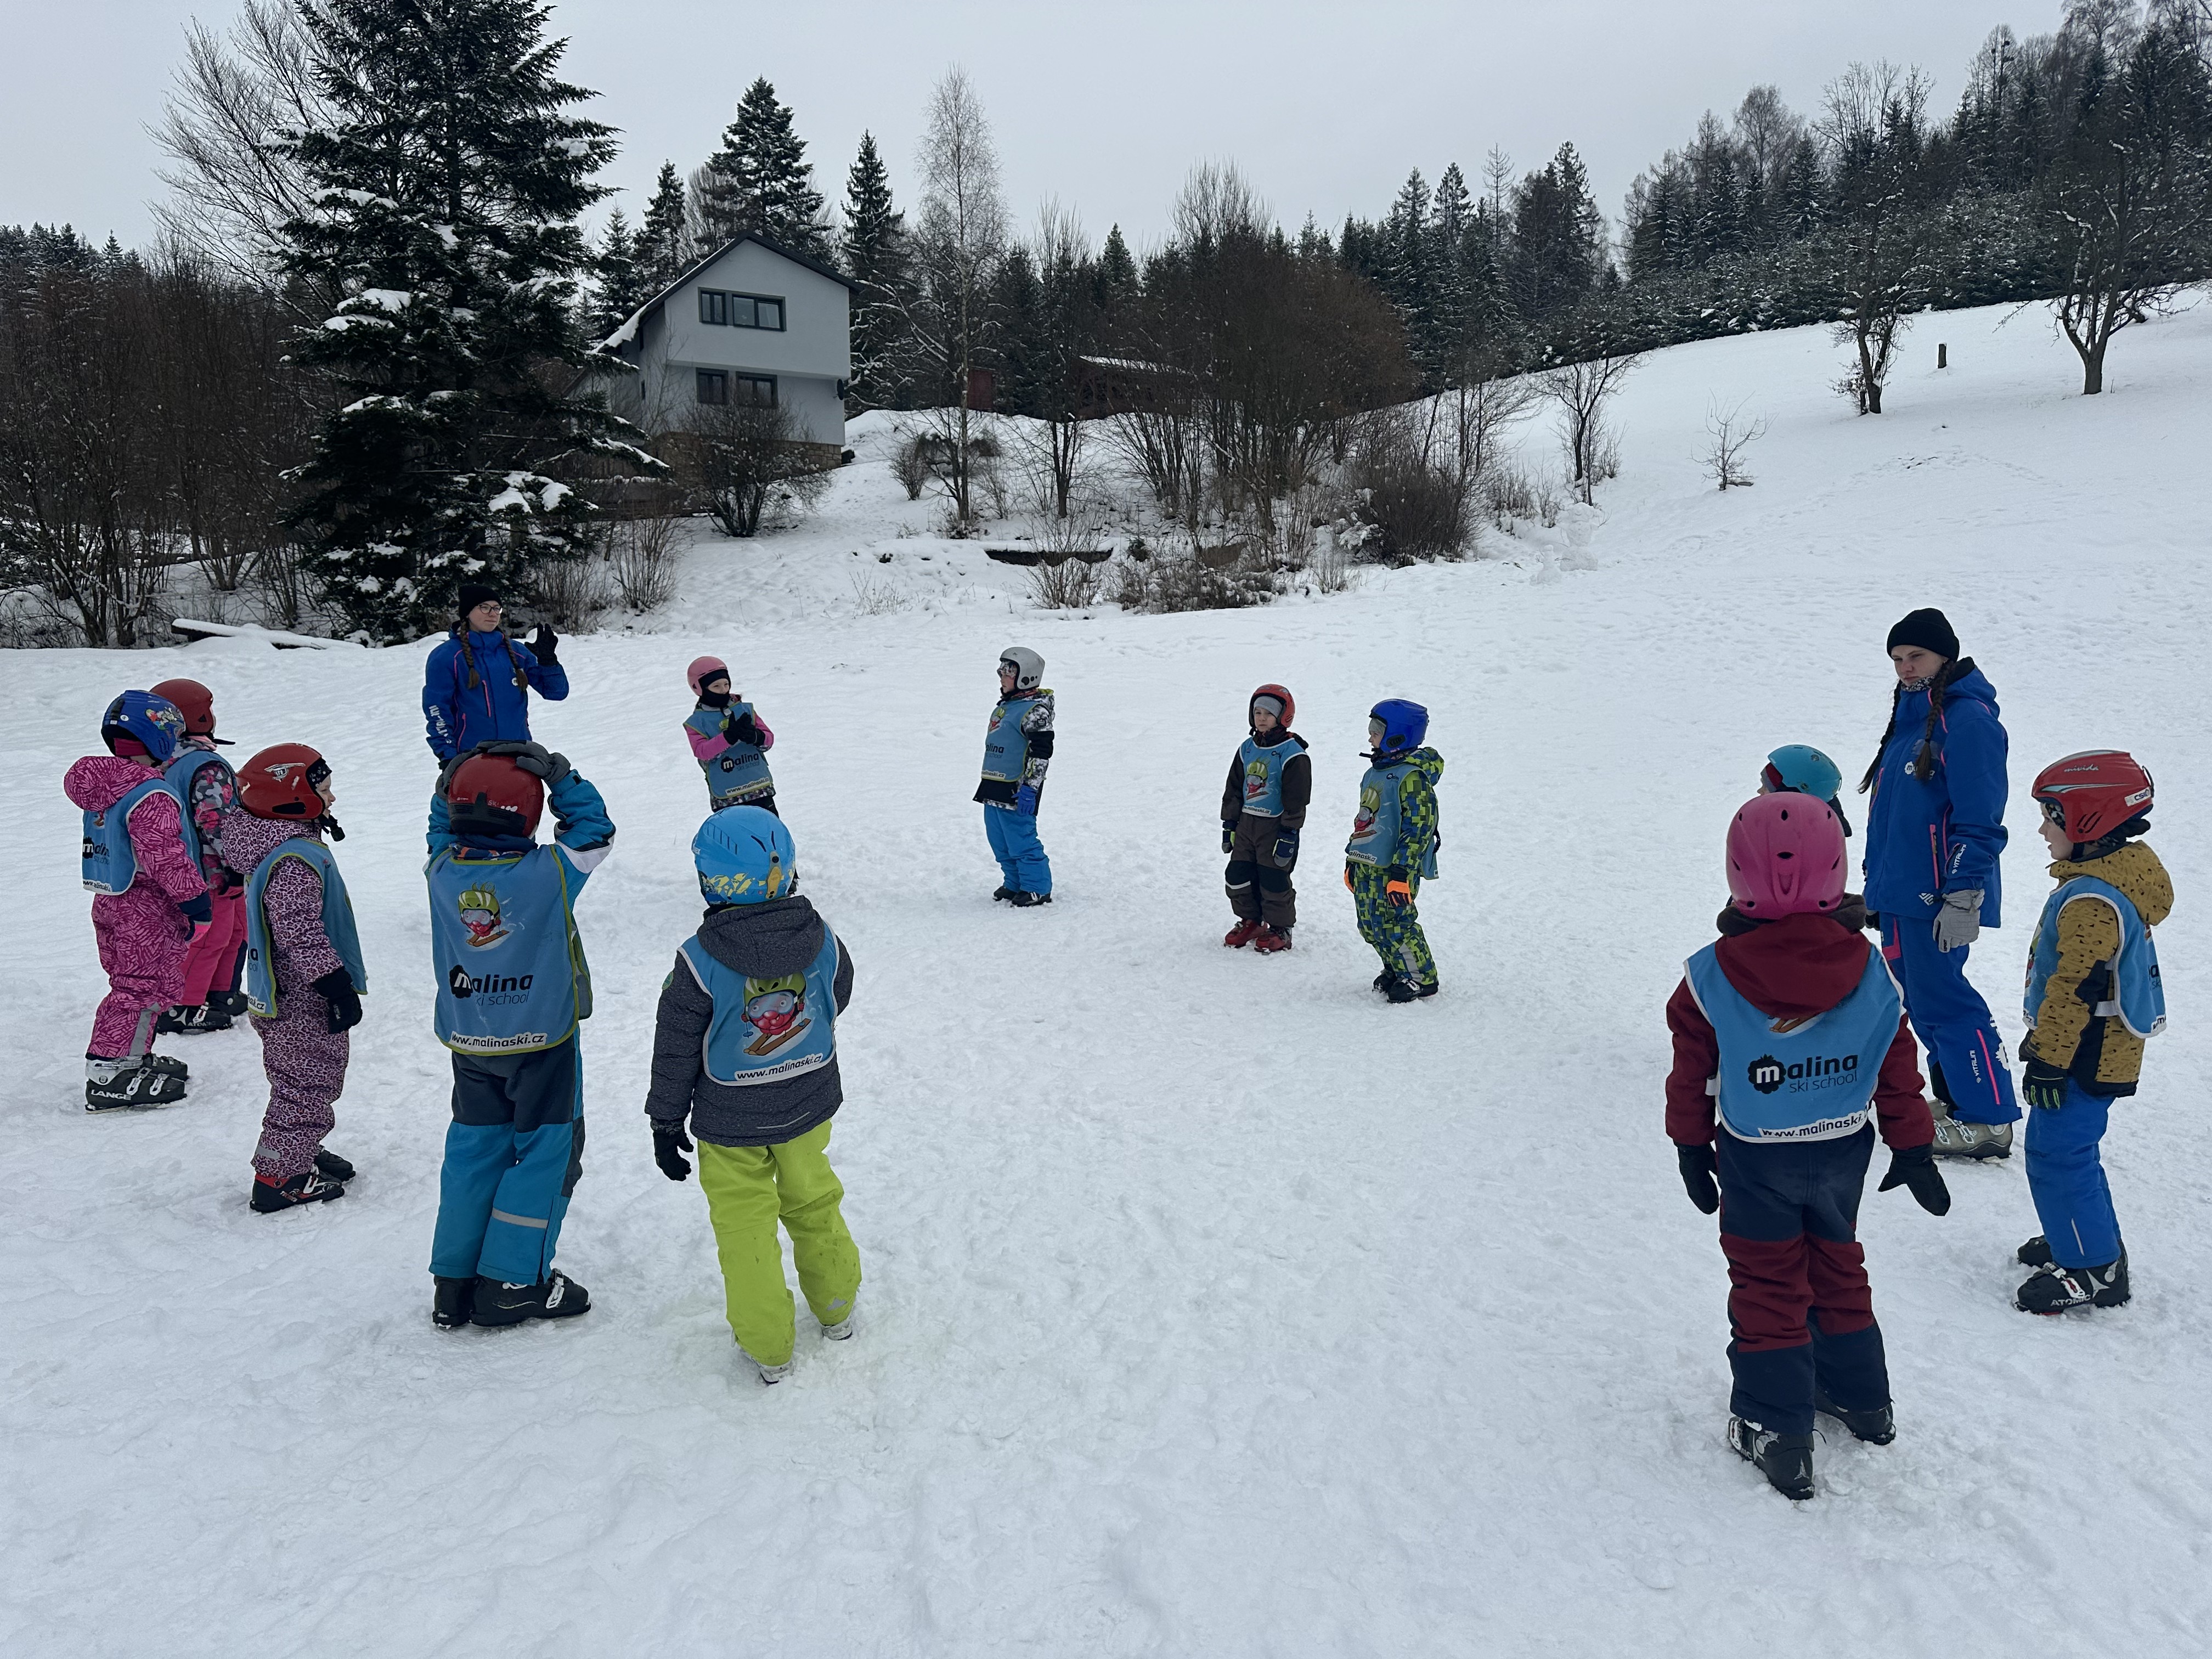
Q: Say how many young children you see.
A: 12